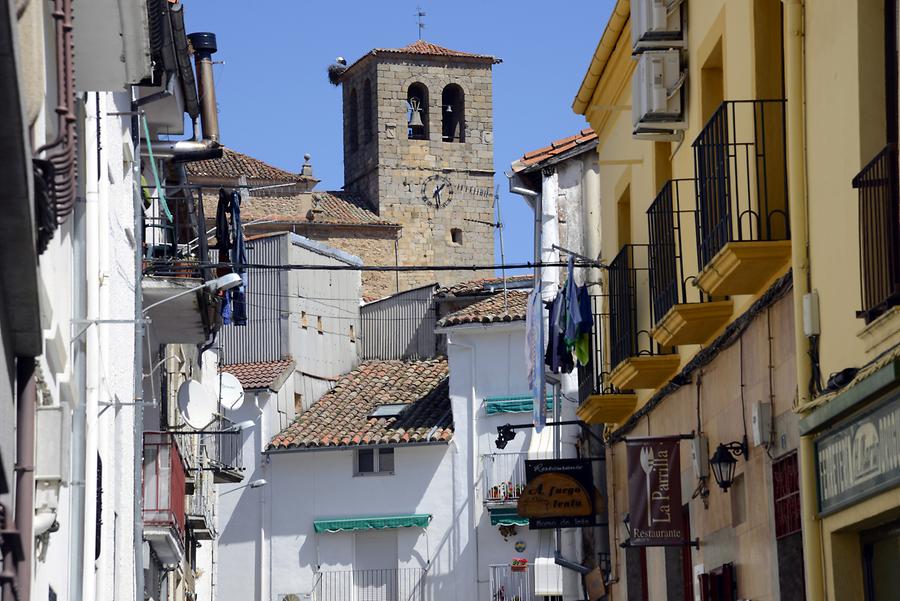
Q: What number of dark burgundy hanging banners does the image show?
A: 1